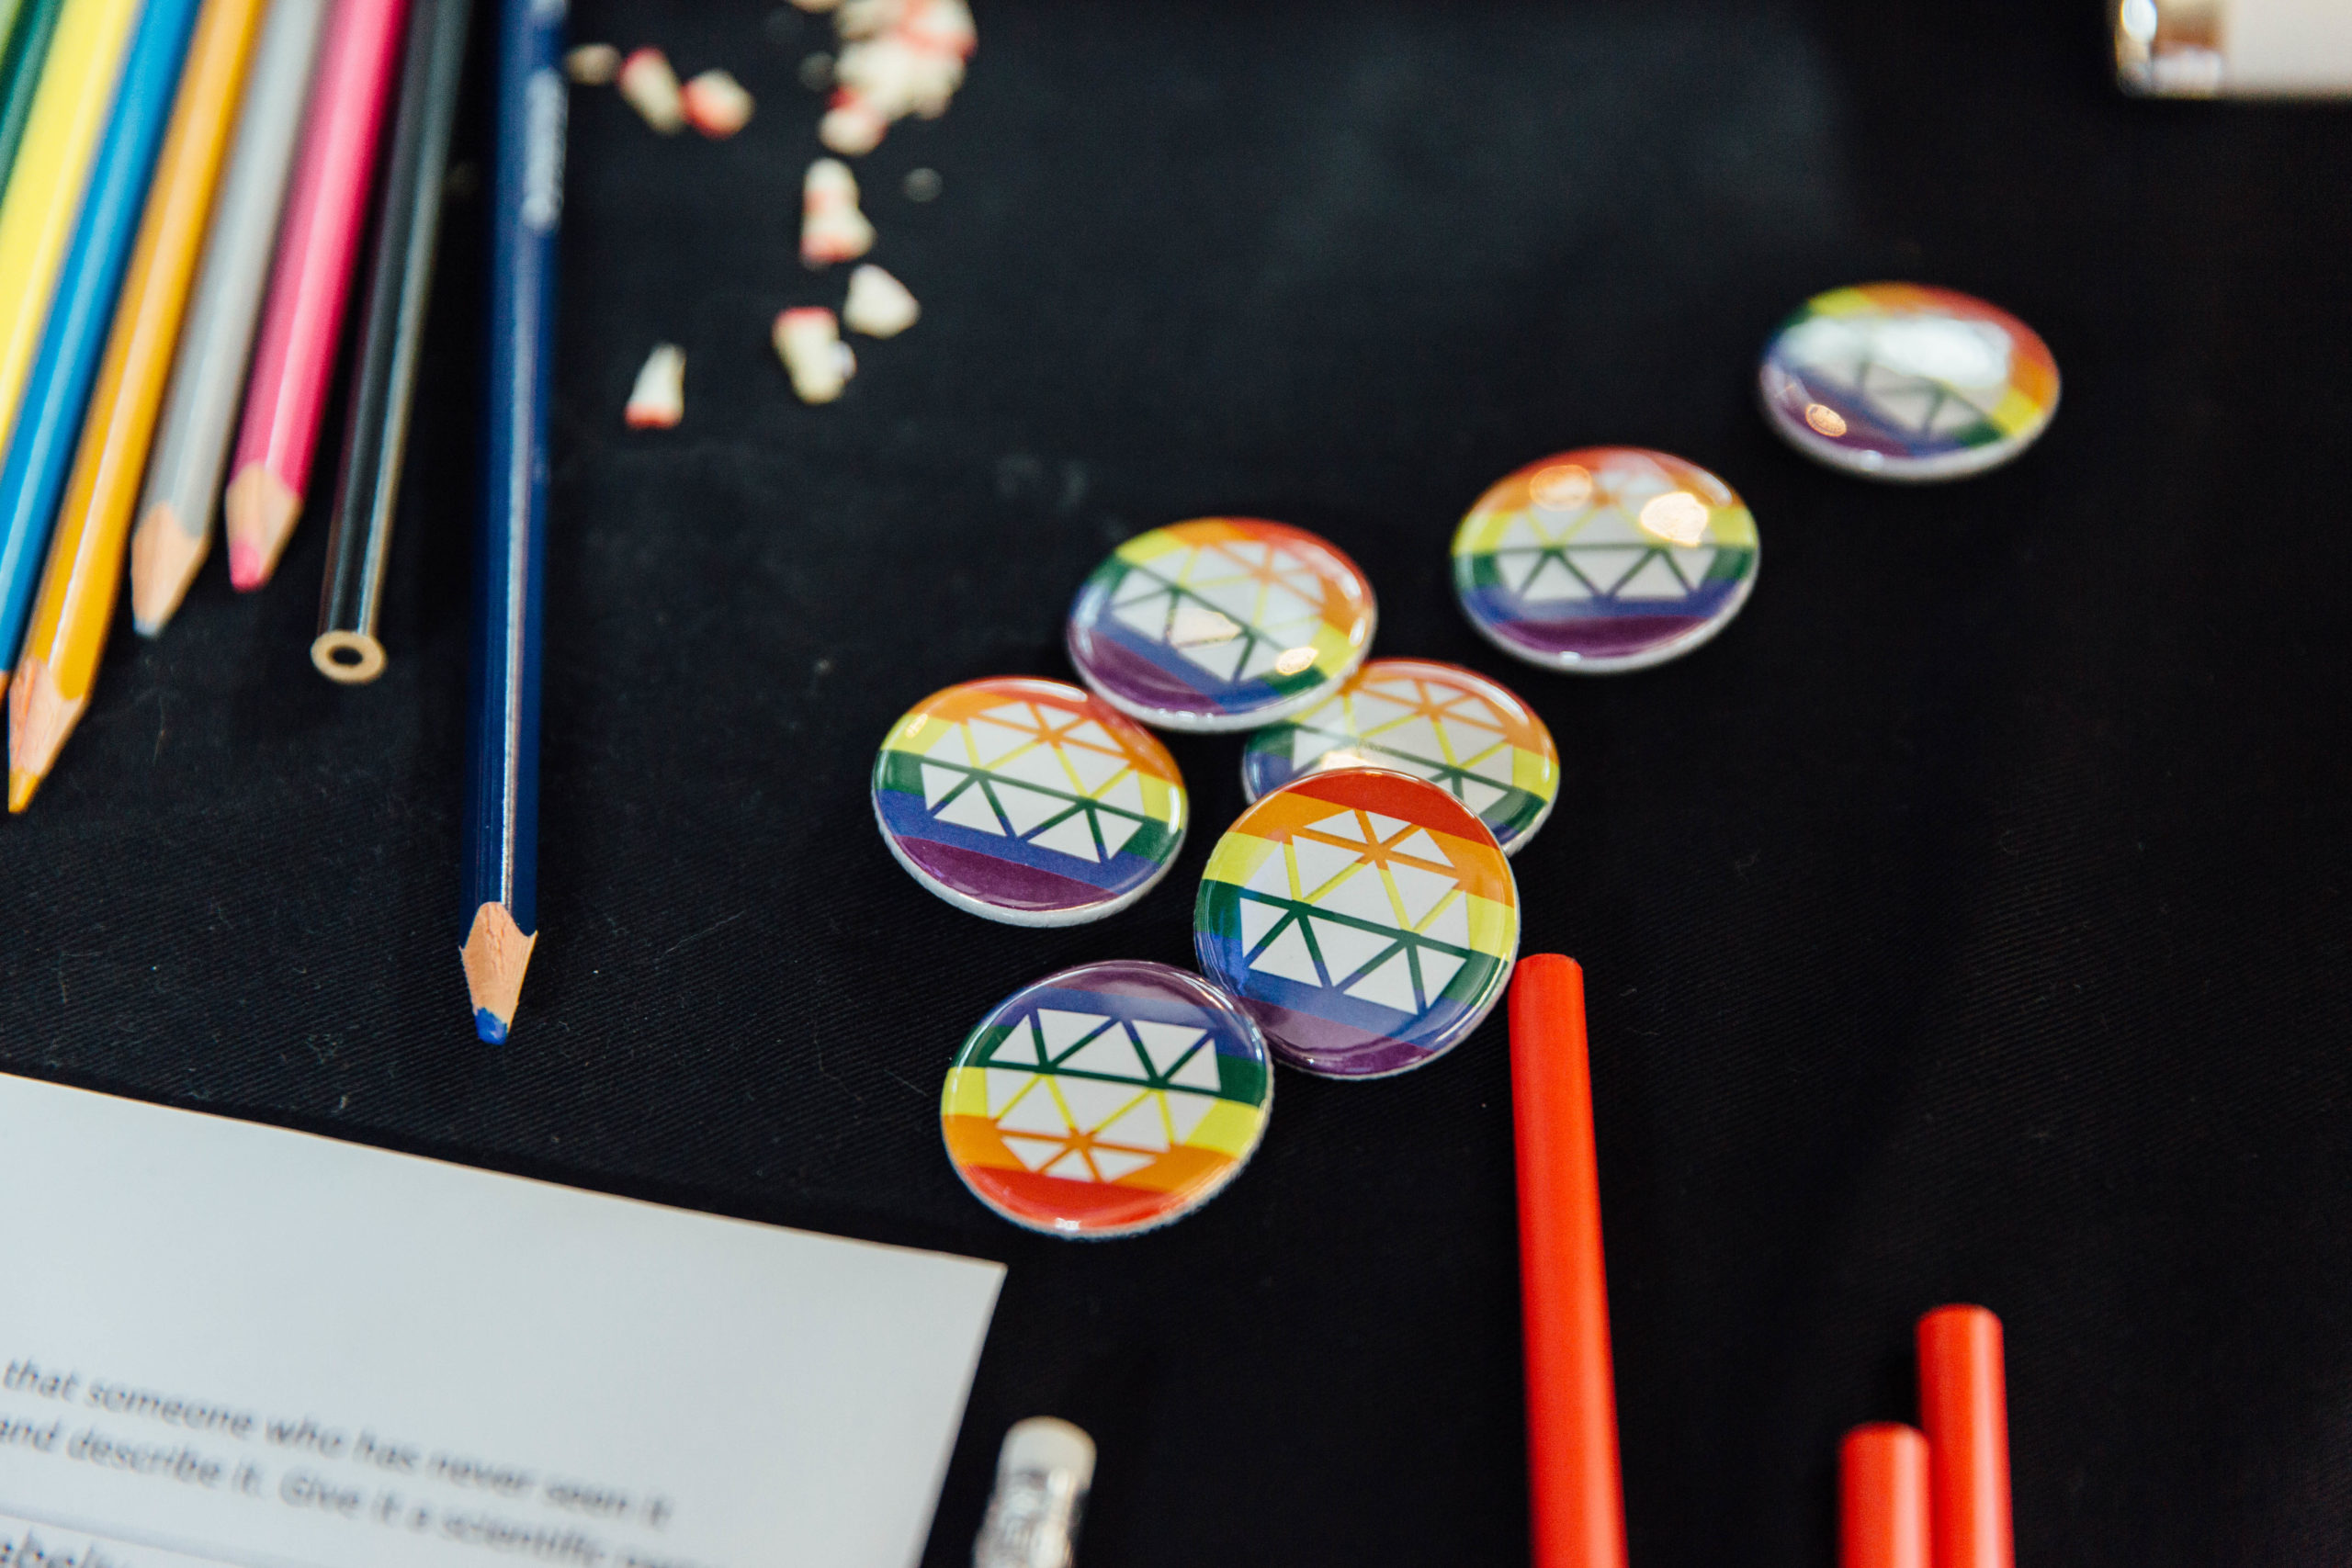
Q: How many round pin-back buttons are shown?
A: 7